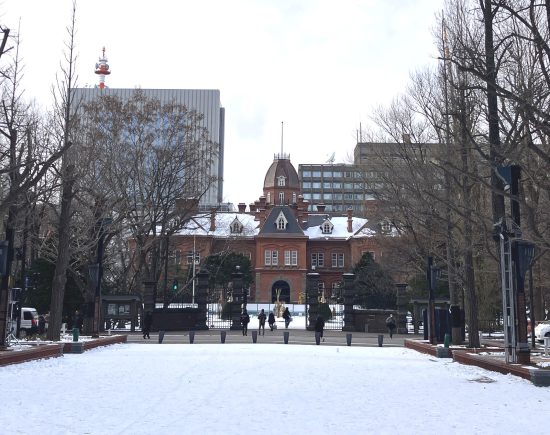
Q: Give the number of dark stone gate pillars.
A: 6